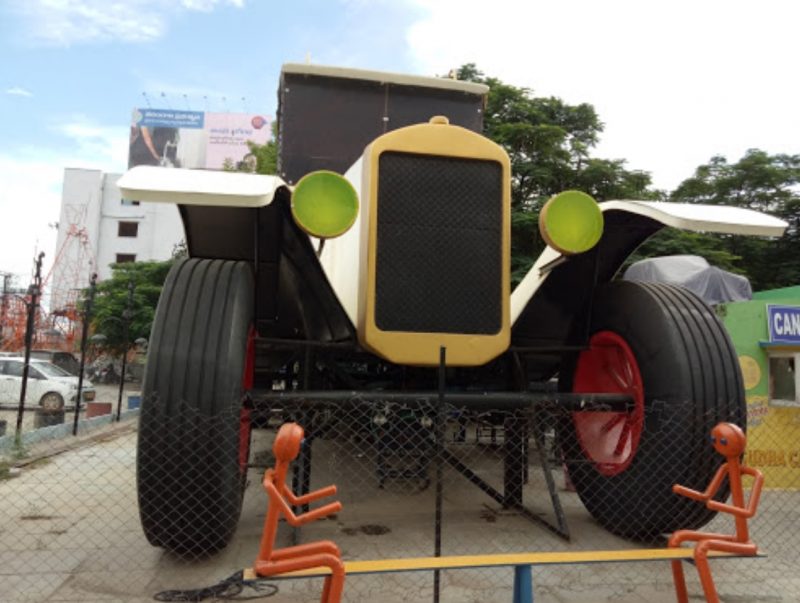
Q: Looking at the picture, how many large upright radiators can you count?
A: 1